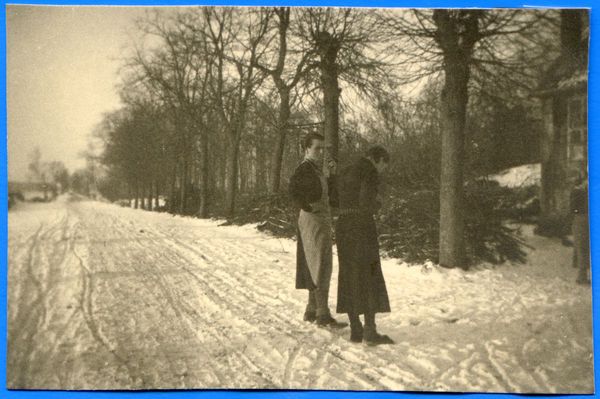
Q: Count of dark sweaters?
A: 2